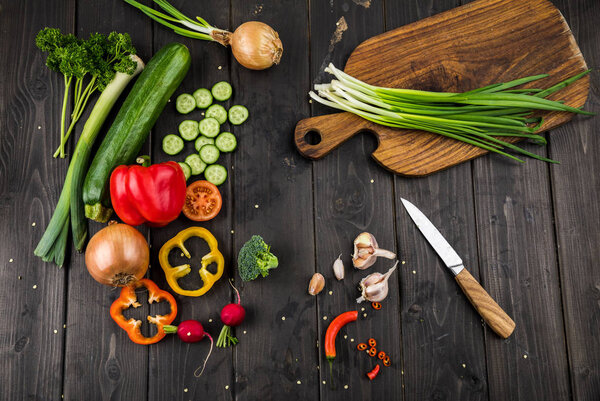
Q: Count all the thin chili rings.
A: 6